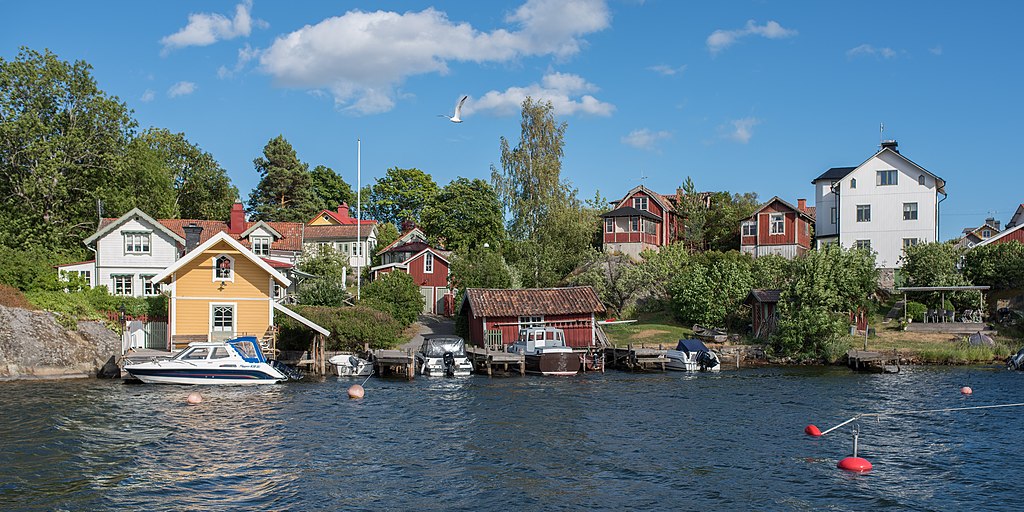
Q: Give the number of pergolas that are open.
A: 1